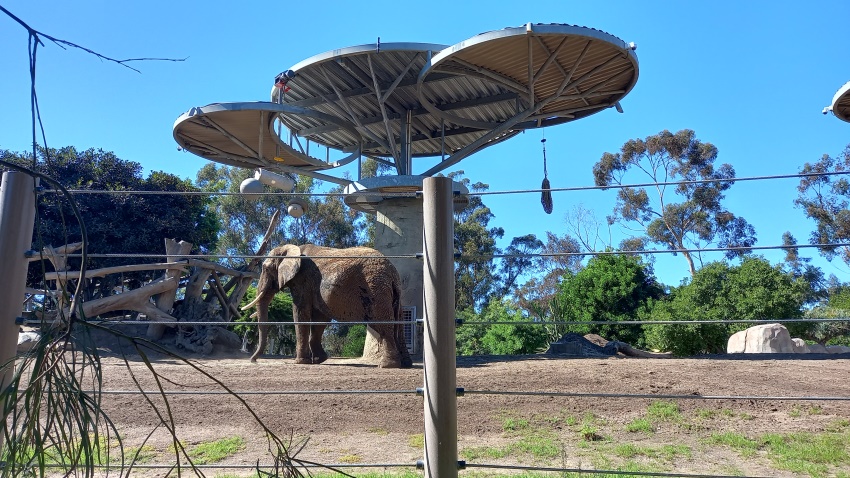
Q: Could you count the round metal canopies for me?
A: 4